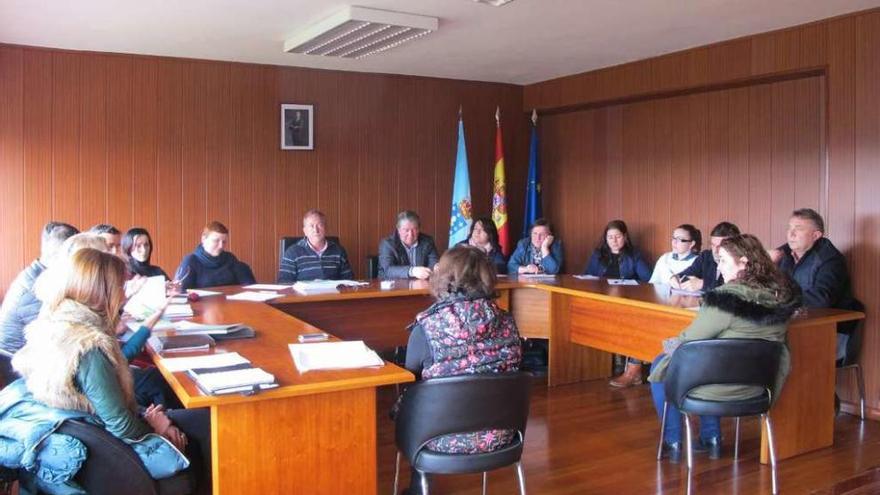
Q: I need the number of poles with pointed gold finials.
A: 3